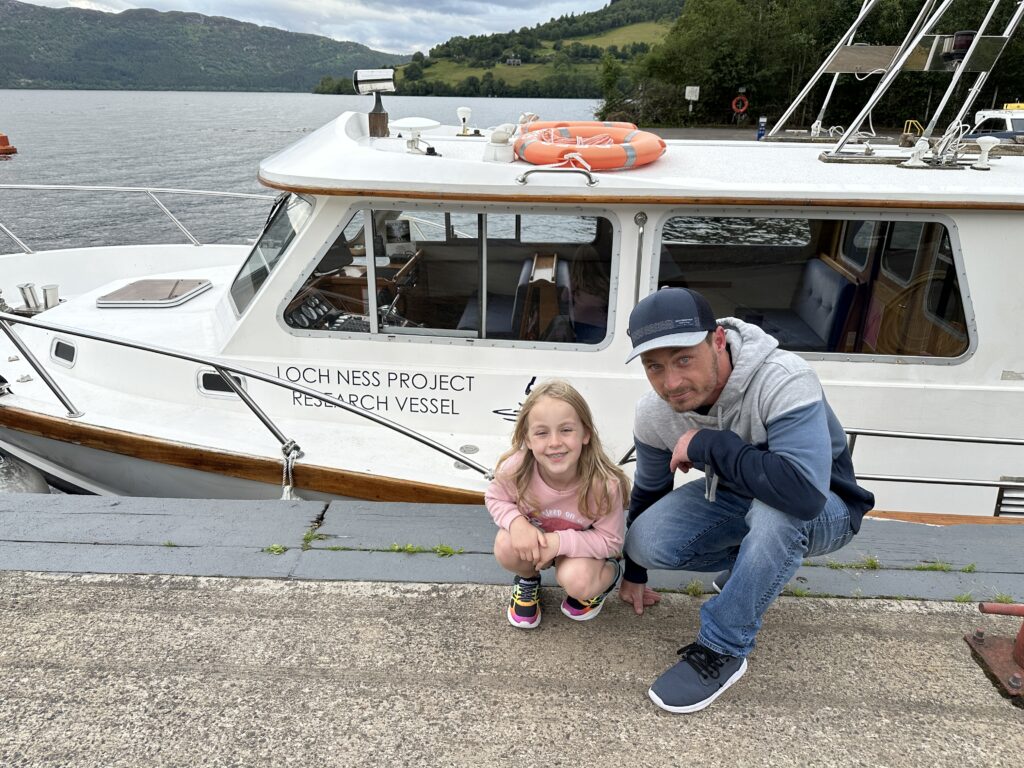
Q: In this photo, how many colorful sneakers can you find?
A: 2